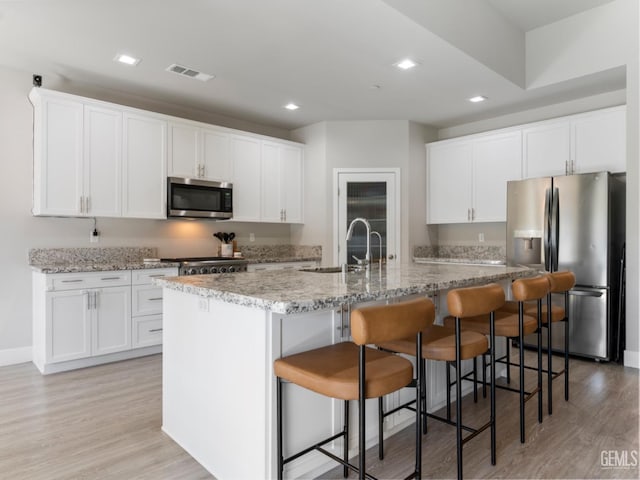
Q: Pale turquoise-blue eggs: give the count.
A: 0